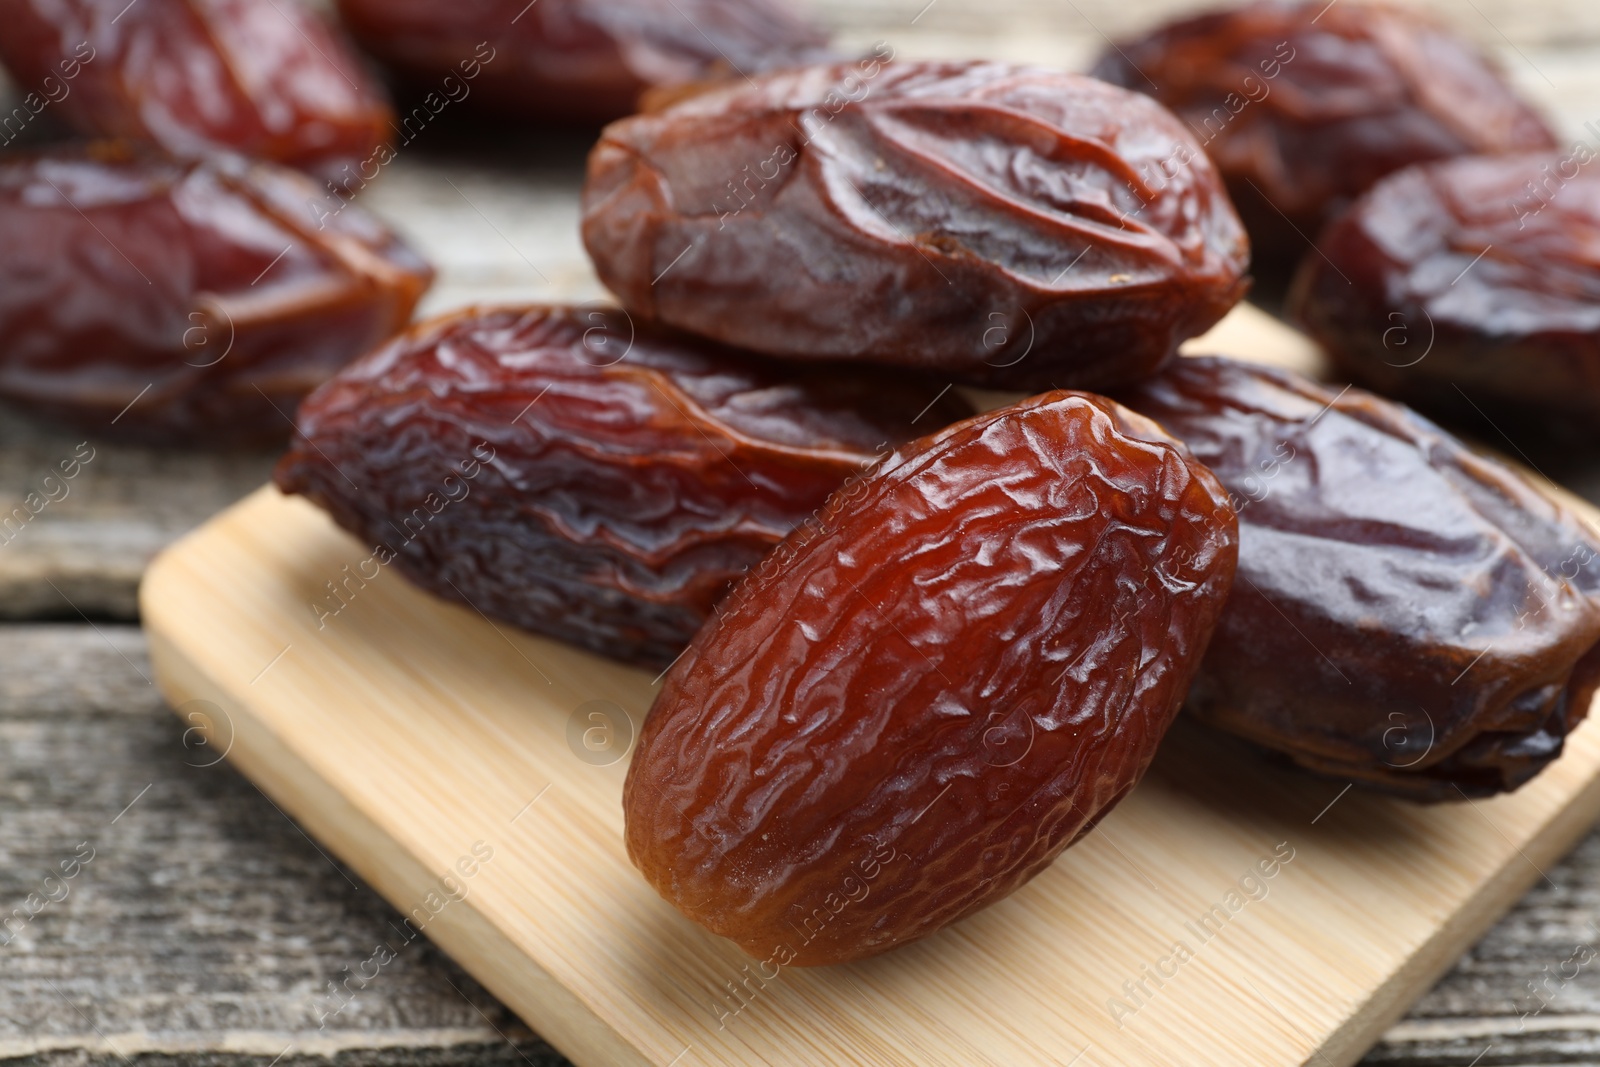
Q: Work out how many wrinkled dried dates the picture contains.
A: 9